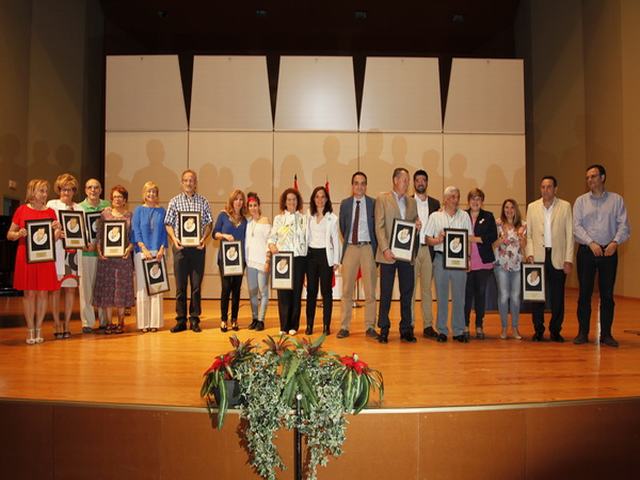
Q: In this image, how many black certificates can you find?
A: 11